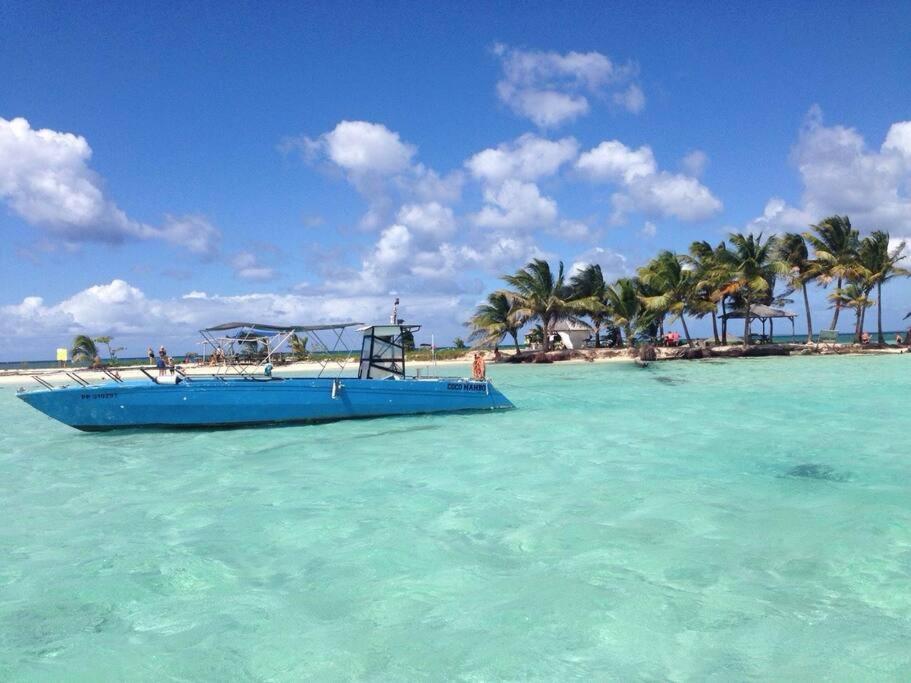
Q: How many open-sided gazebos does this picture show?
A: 1